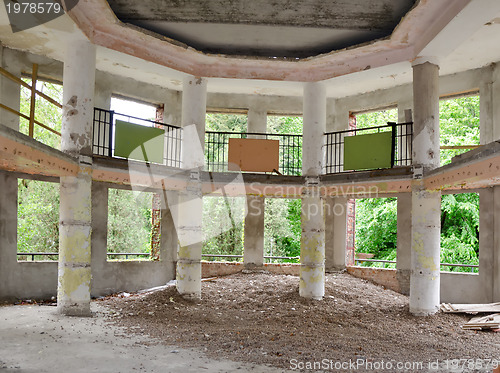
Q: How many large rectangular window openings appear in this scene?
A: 12